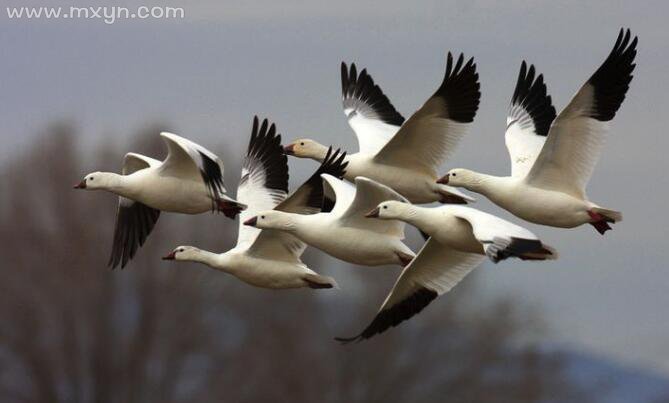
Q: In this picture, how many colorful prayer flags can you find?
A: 0